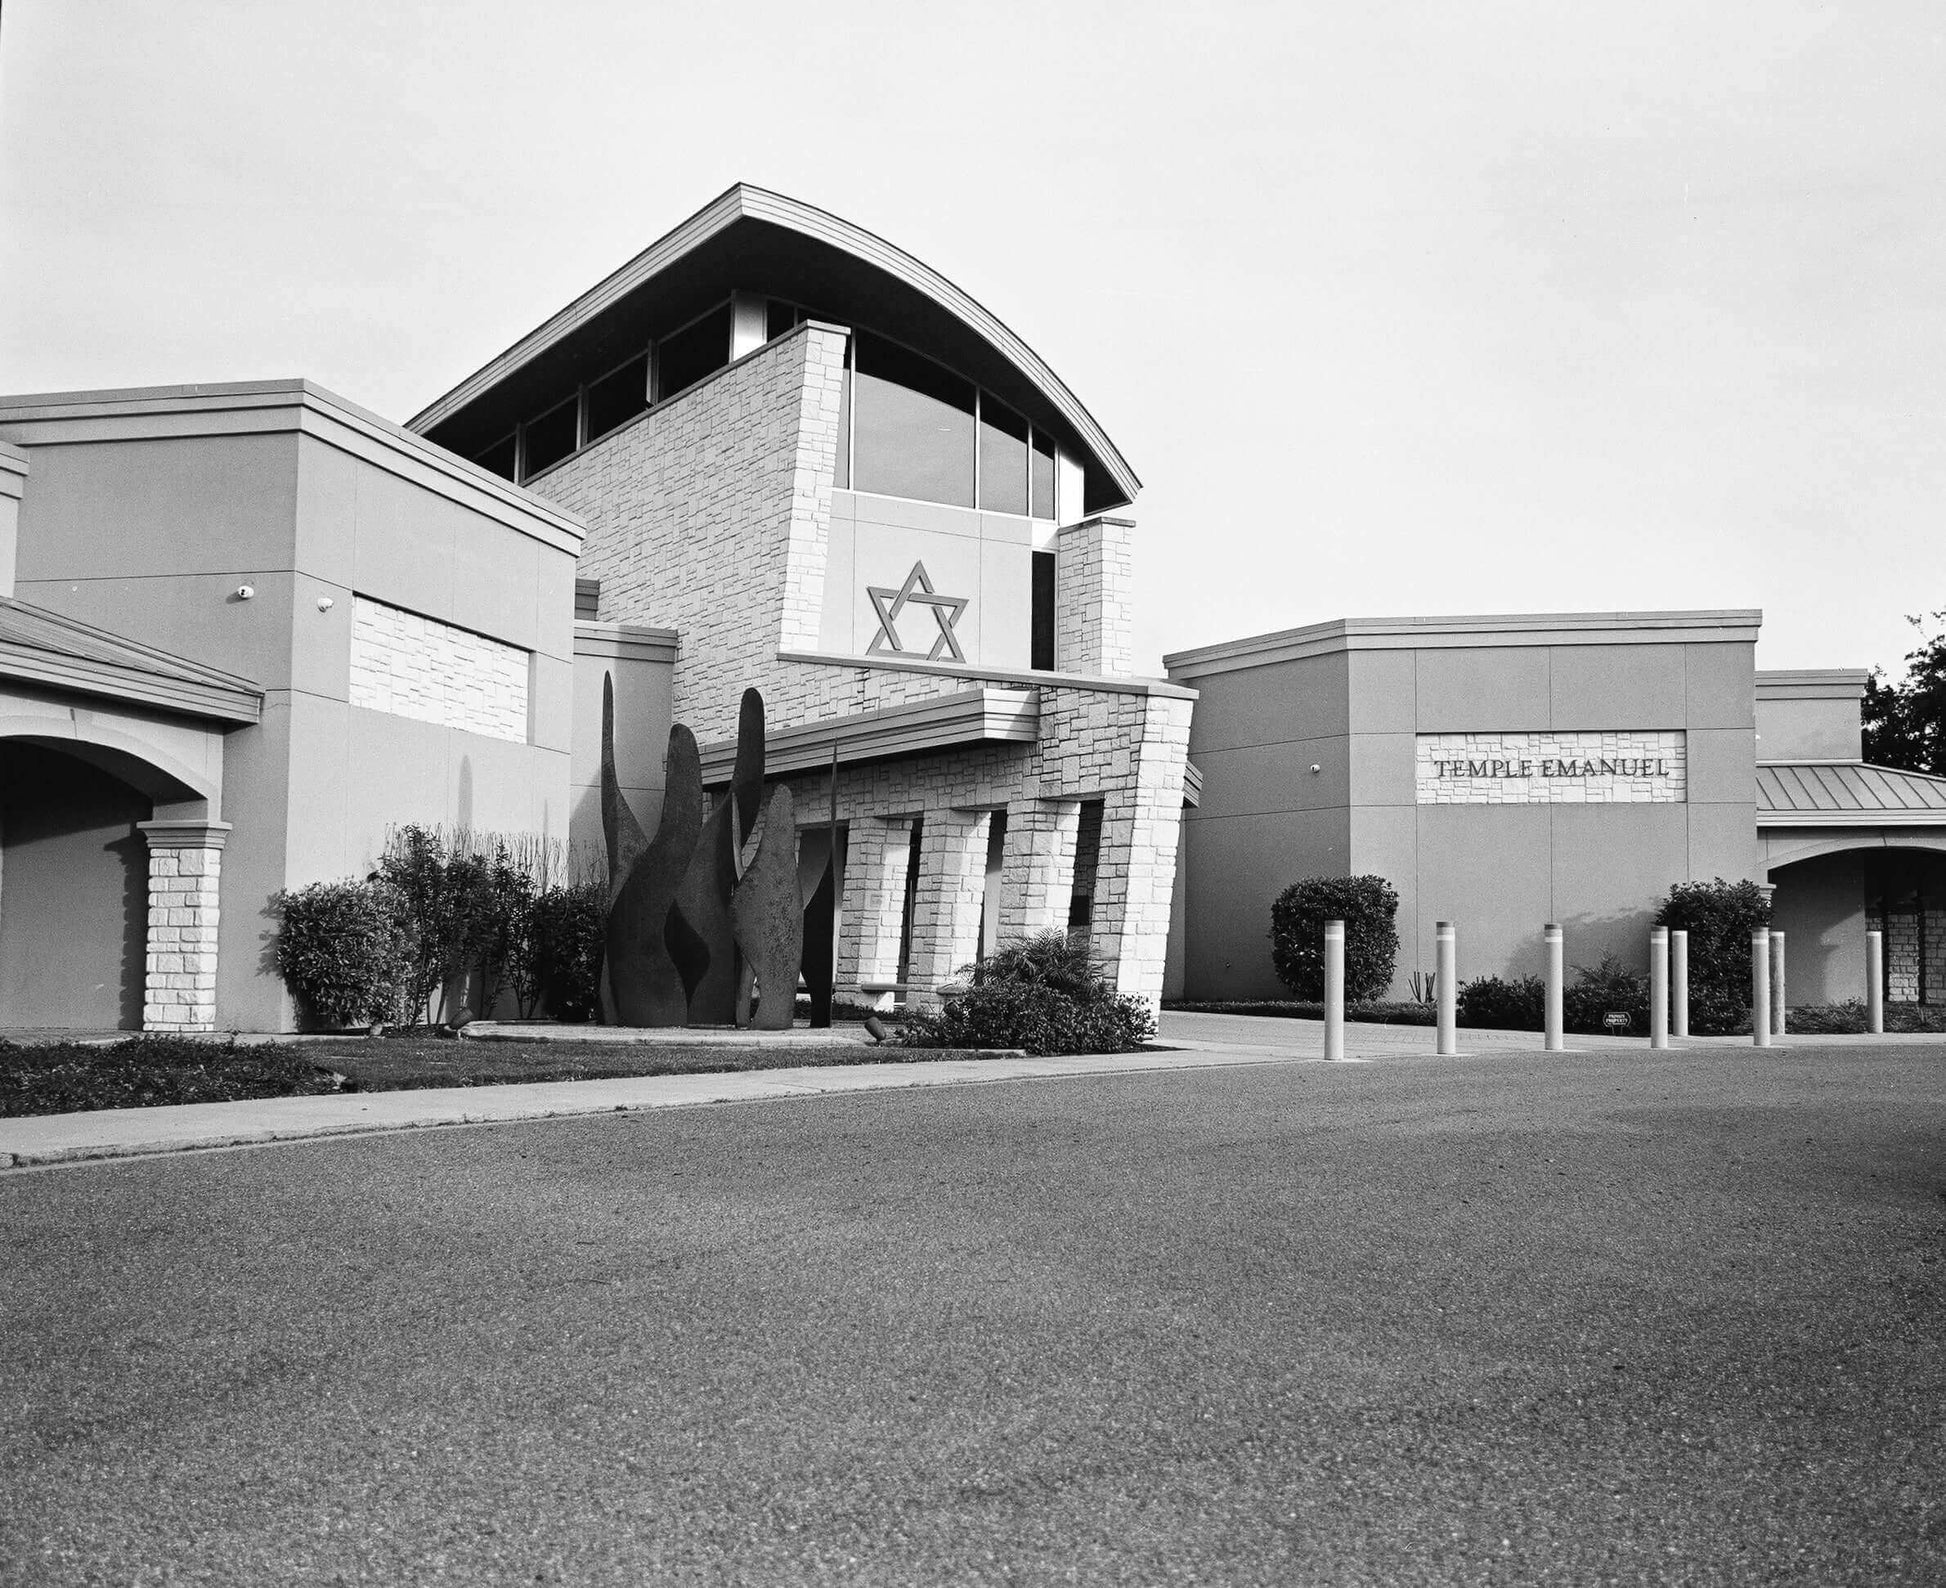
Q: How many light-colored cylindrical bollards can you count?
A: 8